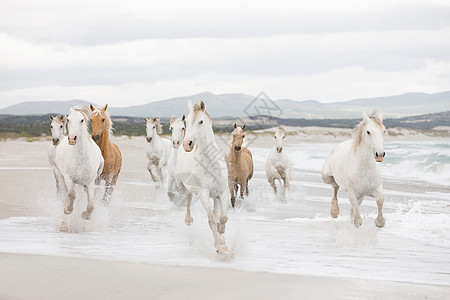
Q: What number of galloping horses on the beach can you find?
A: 9